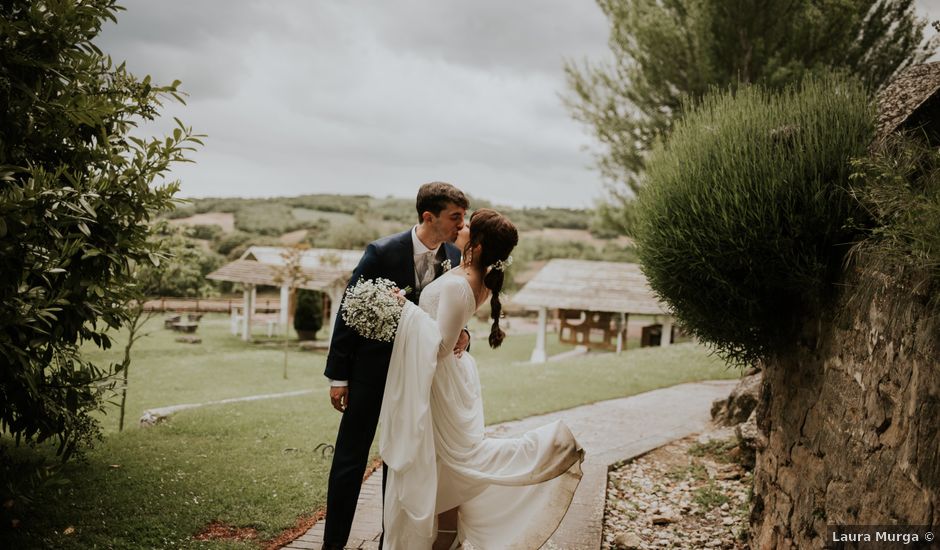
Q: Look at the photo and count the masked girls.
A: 0